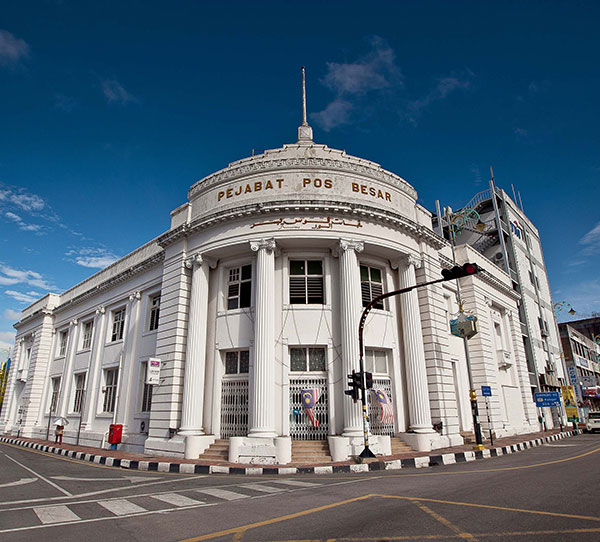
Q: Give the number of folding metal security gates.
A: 3